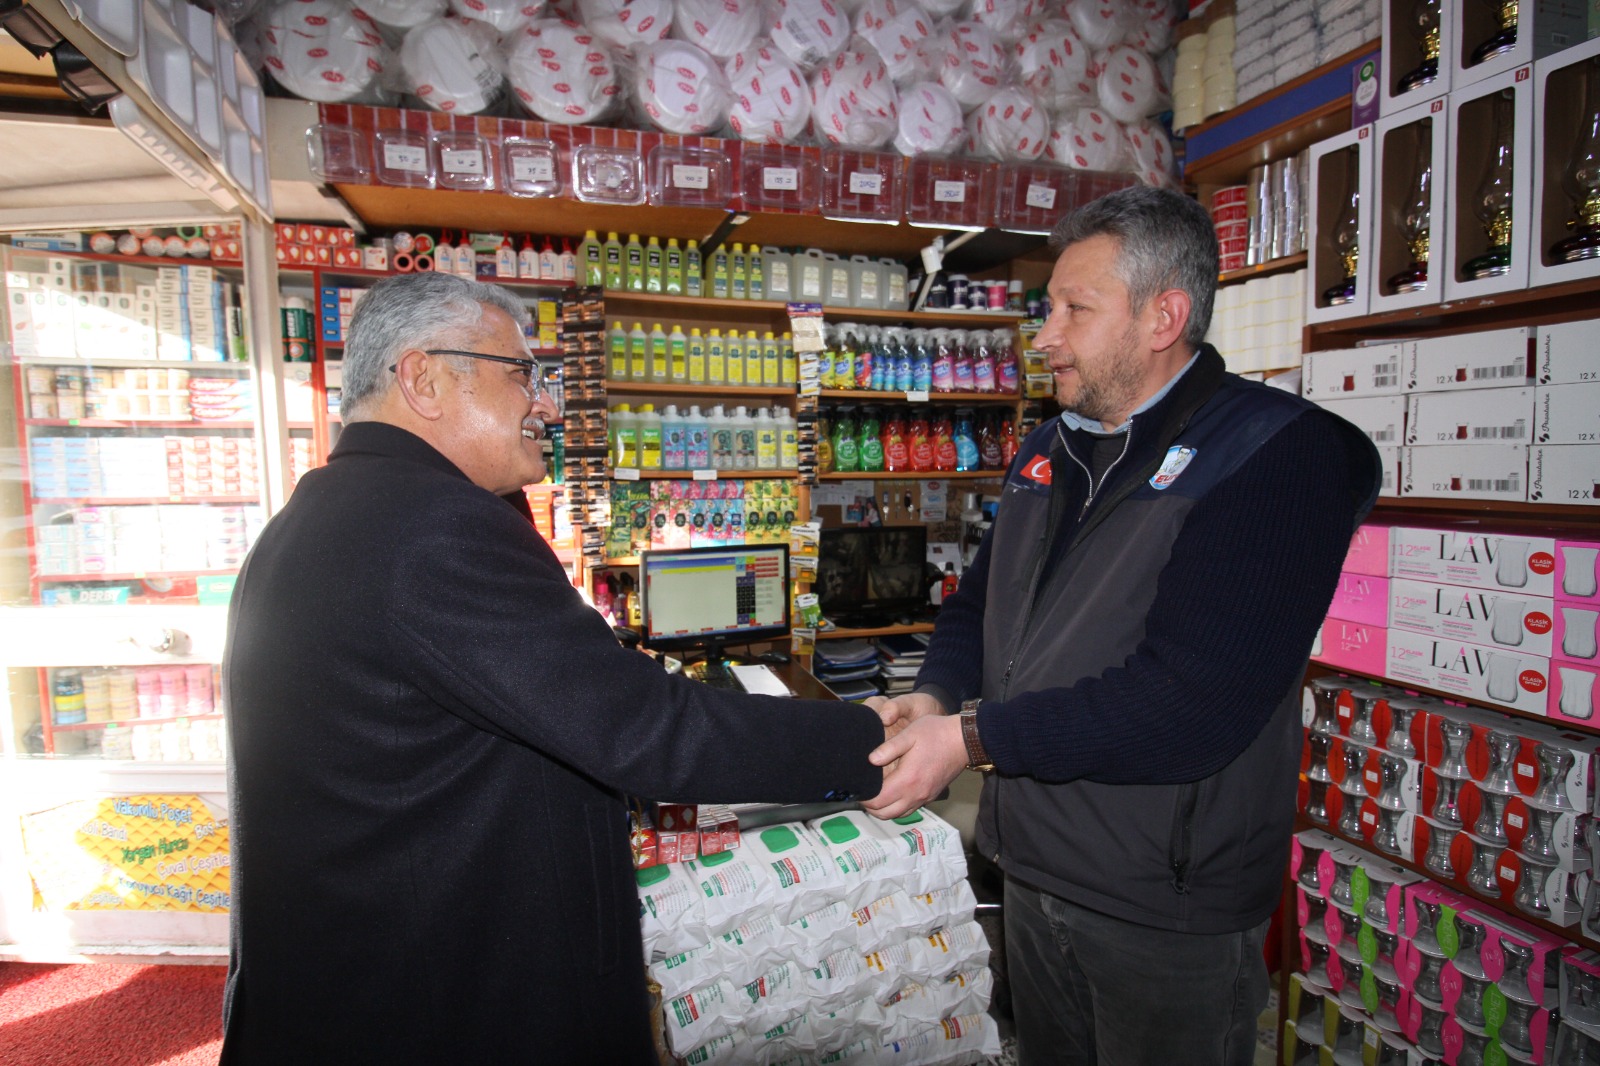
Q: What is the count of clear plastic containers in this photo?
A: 11